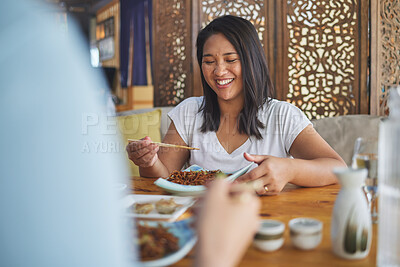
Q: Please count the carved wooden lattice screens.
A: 4